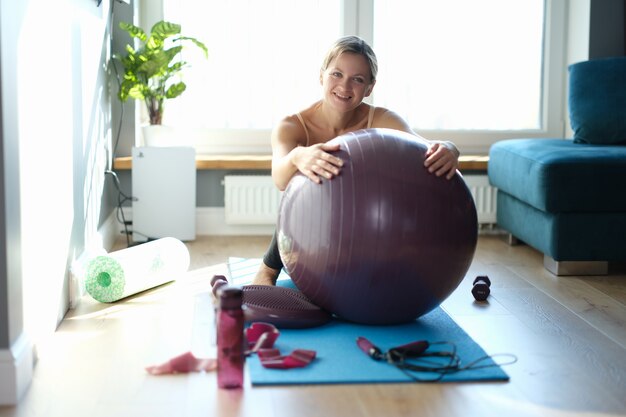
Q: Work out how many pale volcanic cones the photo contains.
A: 0